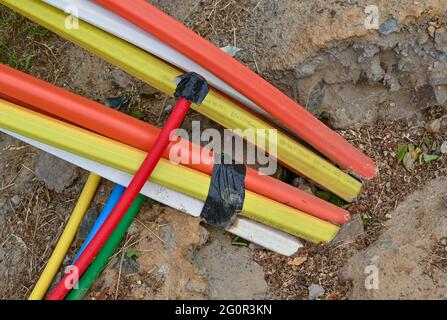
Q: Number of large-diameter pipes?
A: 6